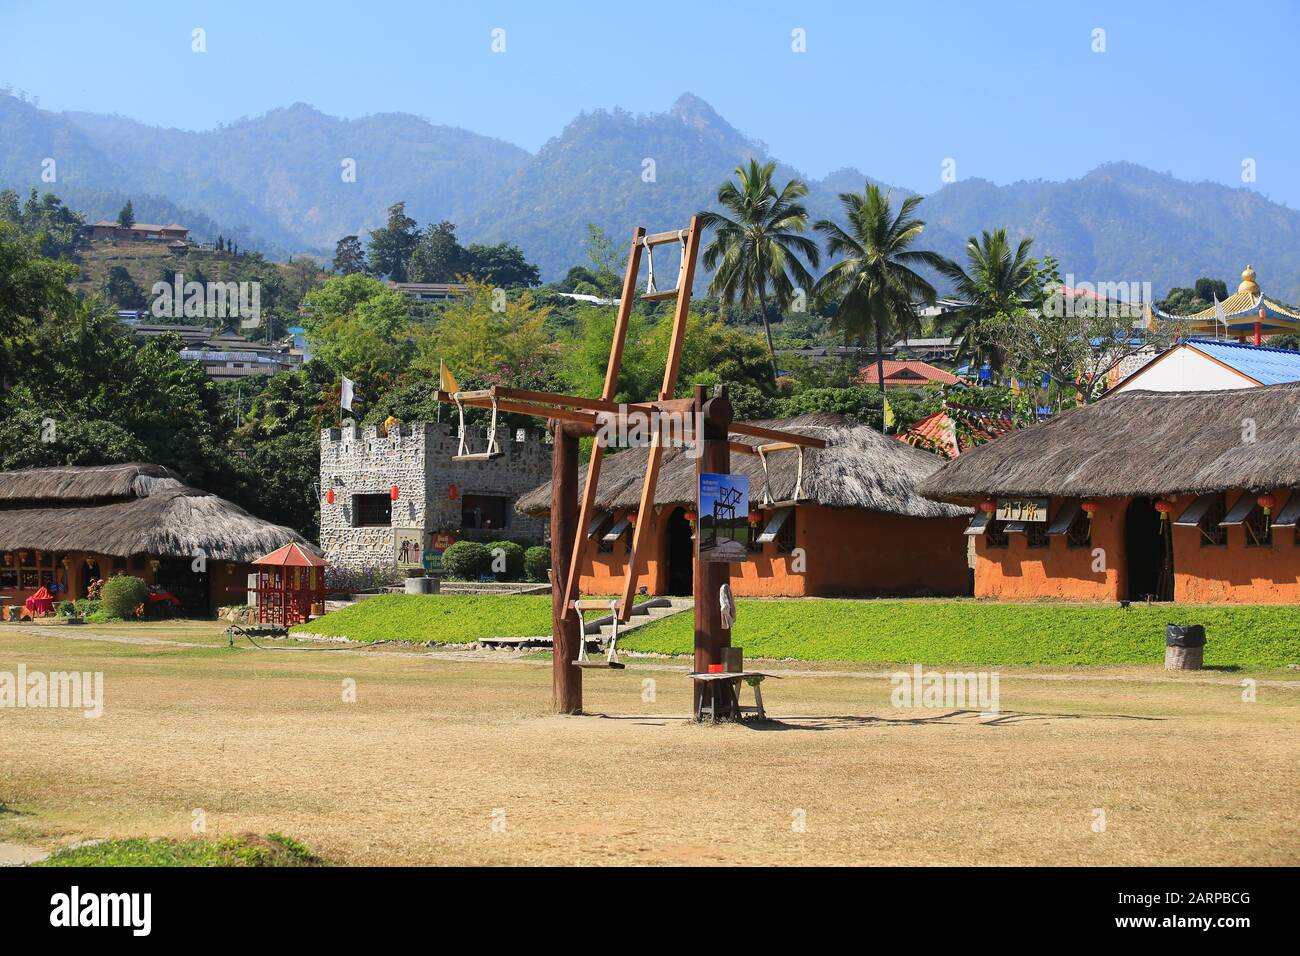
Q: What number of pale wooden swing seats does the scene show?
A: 4